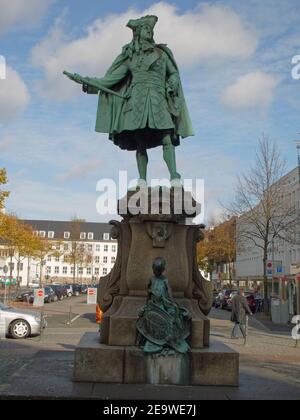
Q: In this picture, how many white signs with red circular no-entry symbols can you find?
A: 2